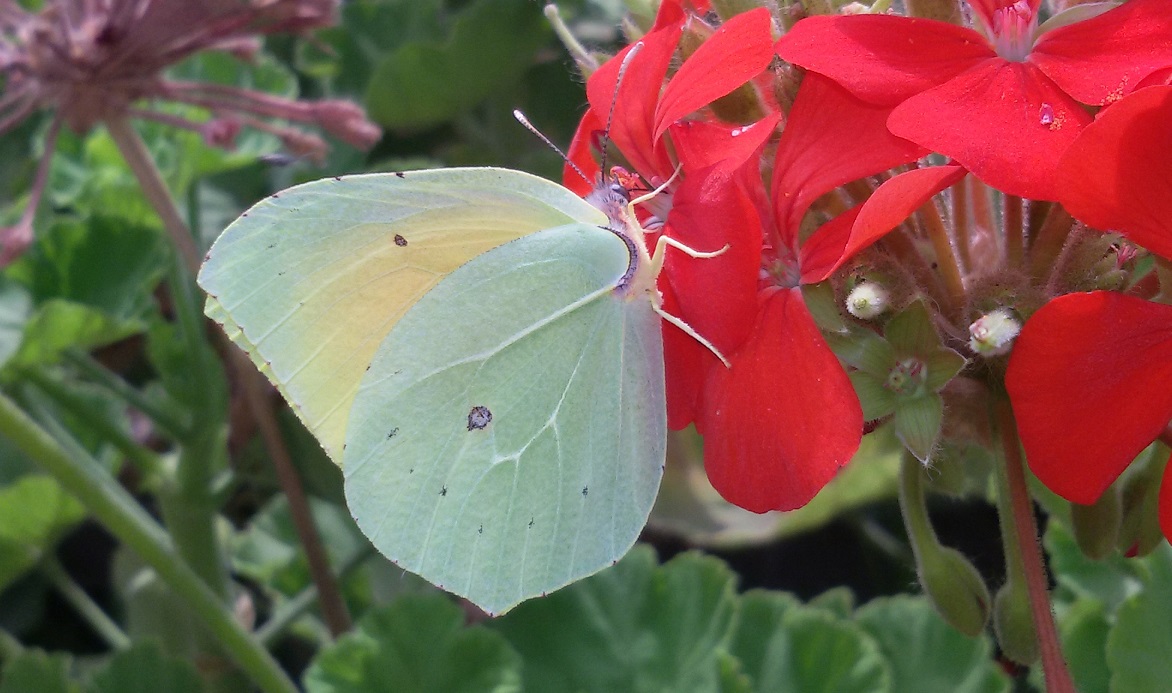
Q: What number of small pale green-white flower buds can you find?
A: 2